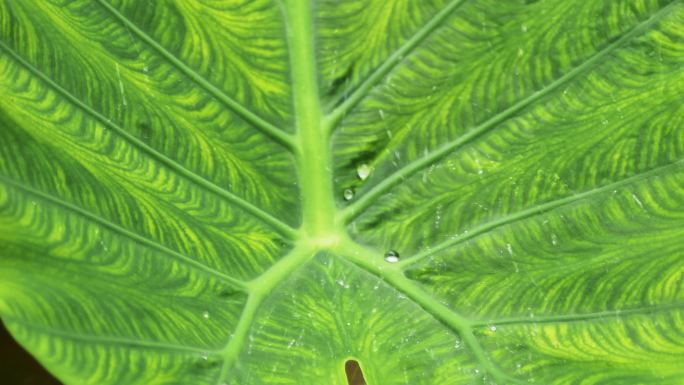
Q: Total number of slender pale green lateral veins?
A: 8